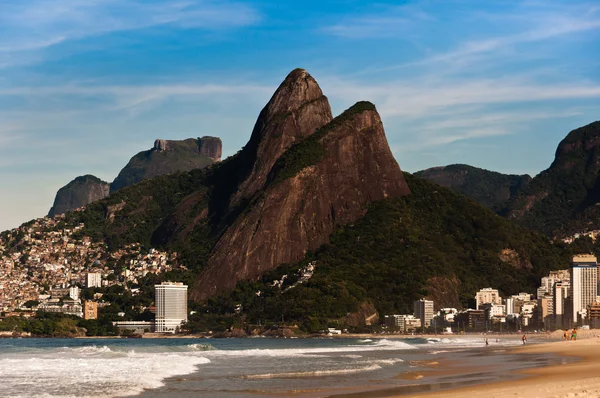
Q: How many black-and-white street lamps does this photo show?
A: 0